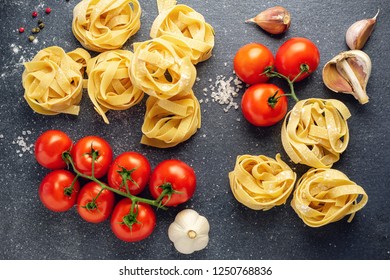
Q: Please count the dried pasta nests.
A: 9